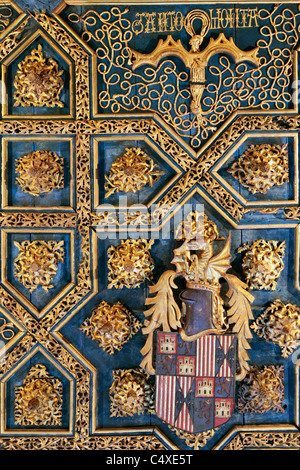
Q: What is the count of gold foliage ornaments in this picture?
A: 12